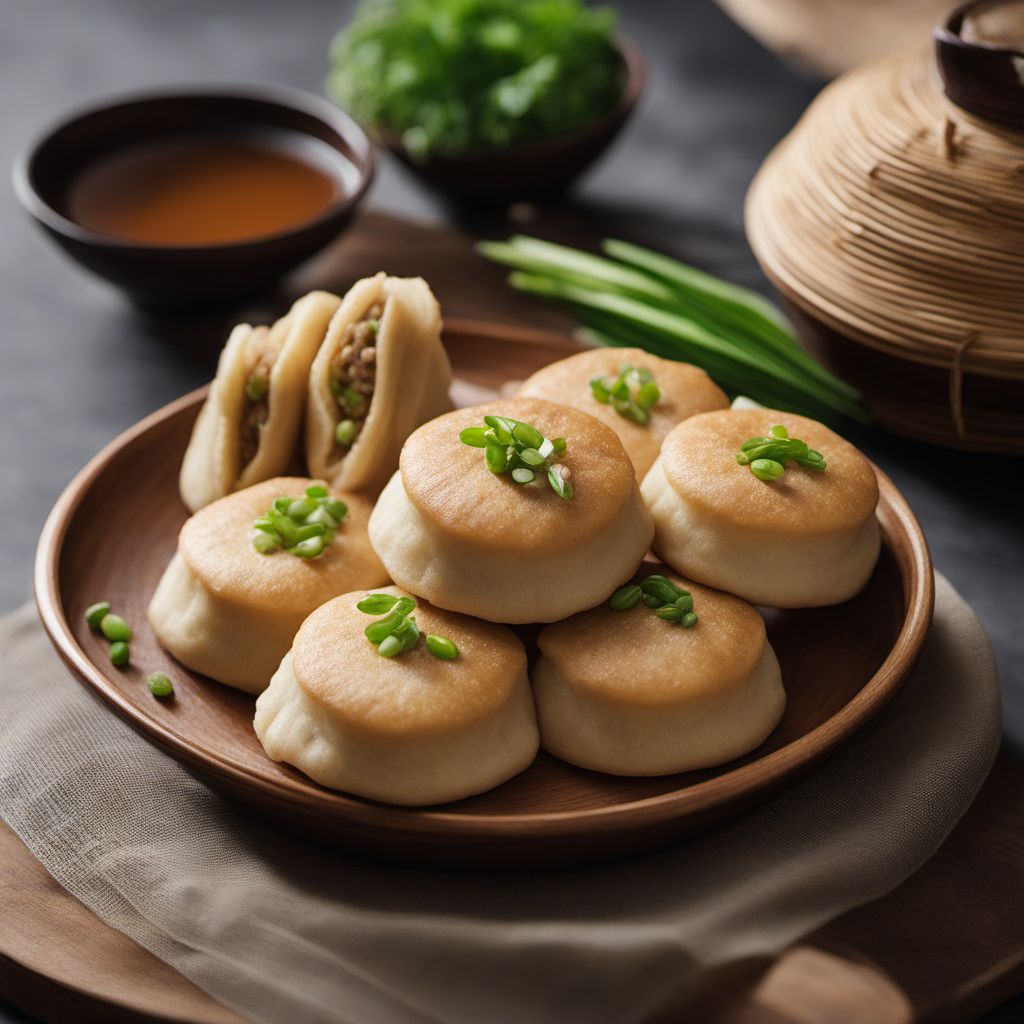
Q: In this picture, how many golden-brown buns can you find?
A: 6